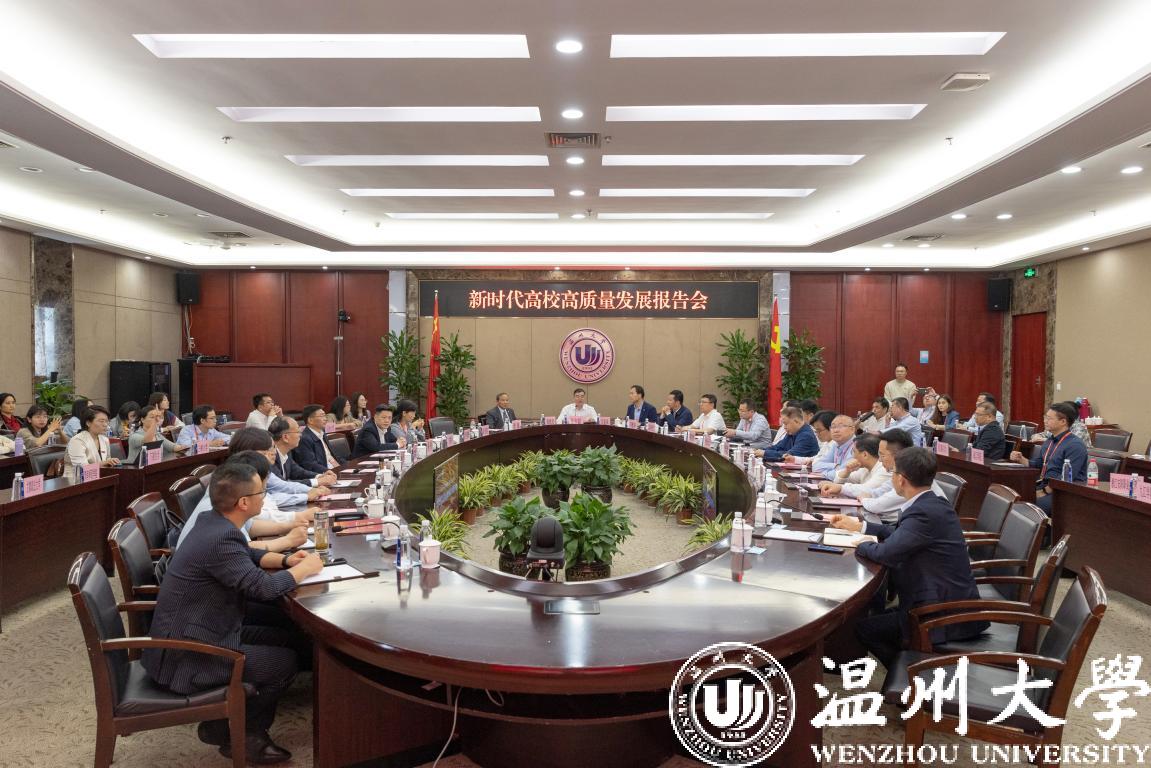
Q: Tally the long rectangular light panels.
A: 10